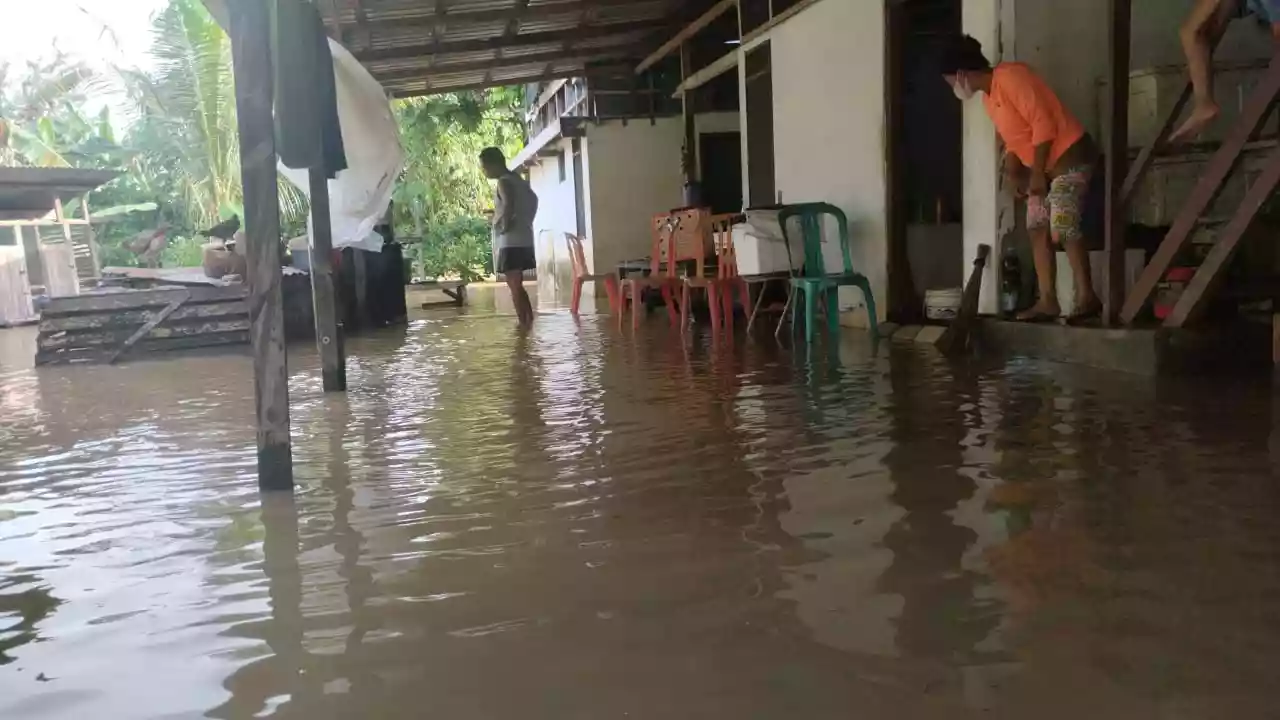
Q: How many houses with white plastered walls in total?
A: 2